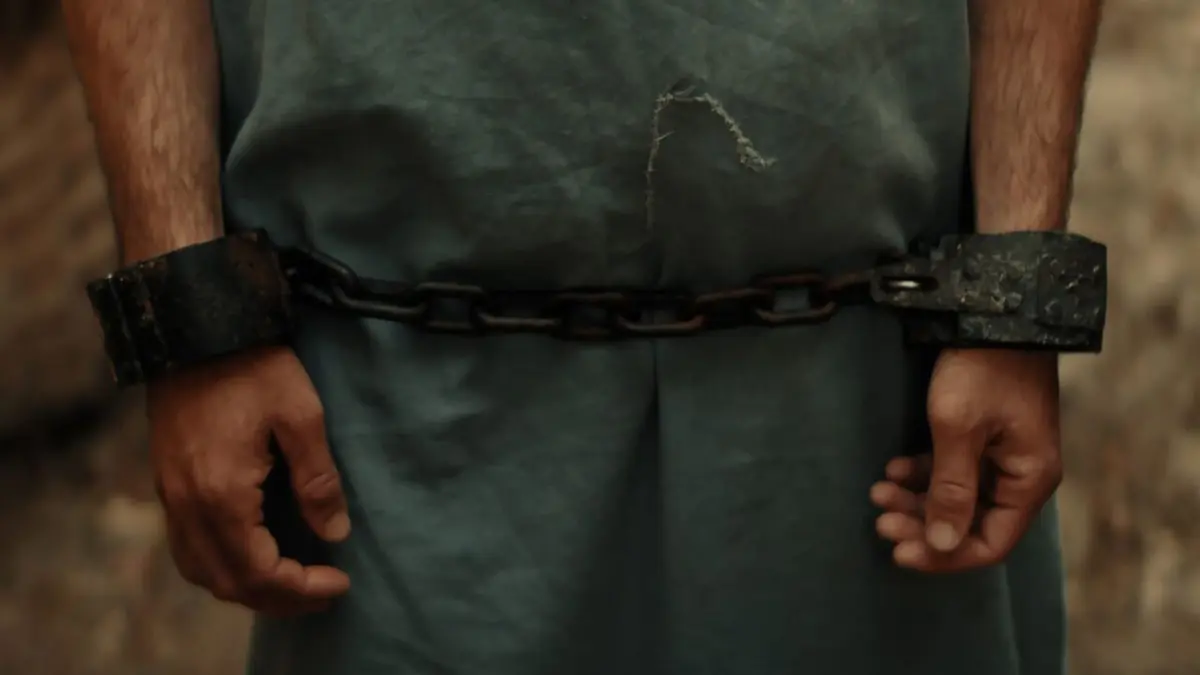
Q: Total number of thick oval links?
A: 9